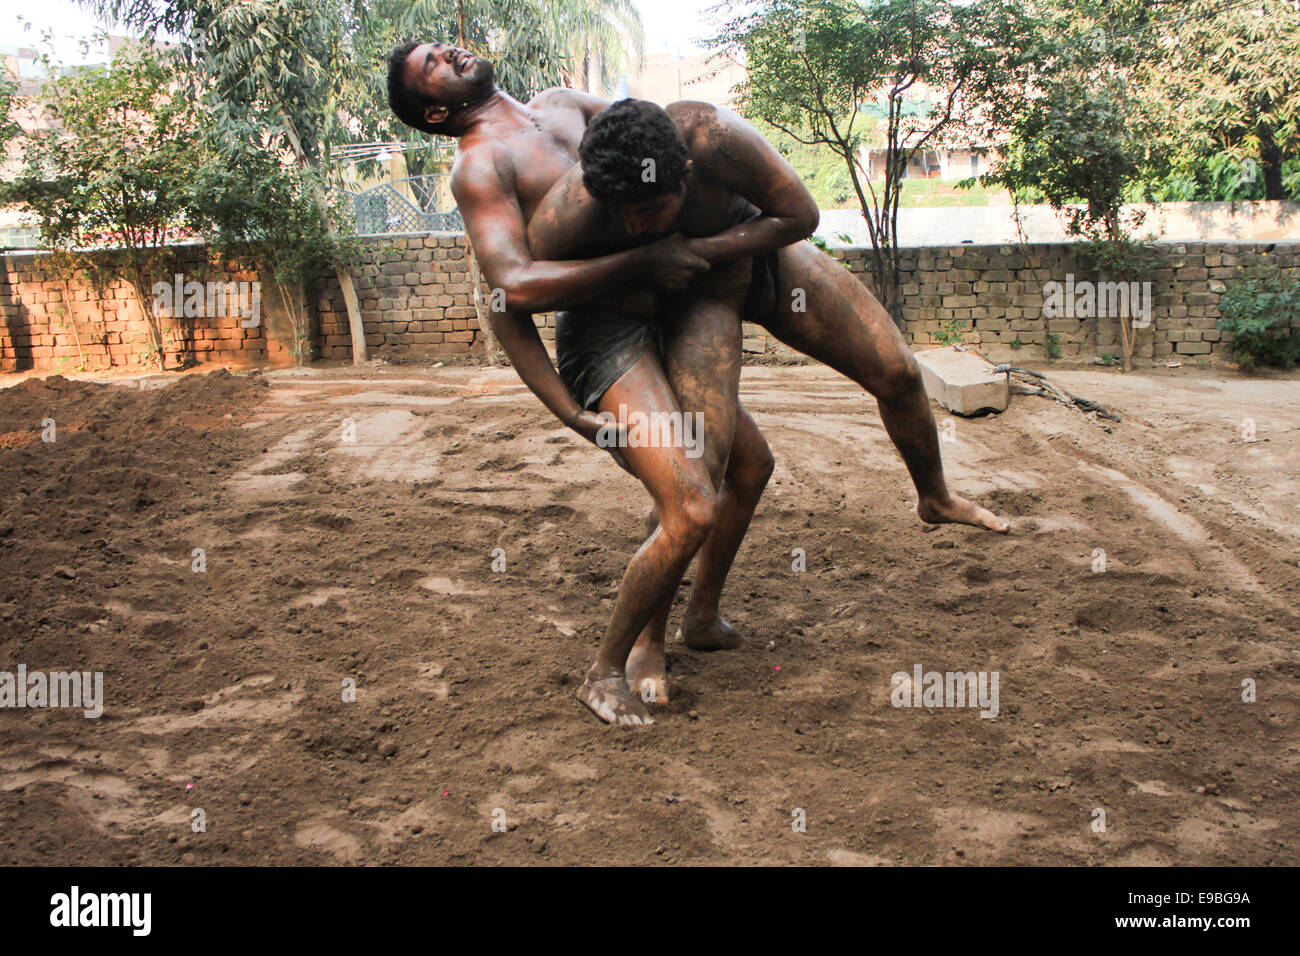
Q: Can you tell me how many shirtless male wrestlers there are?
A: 2